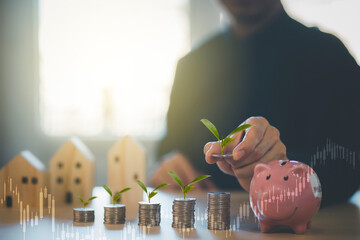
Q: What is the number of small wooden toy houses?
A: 3